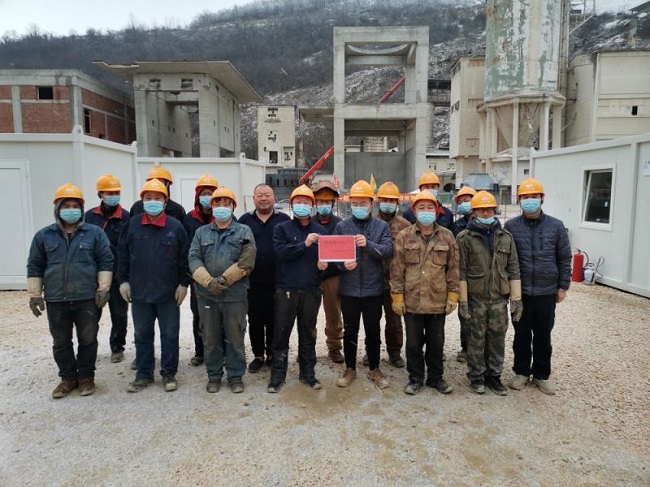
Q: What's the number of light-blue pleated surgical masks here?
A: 14